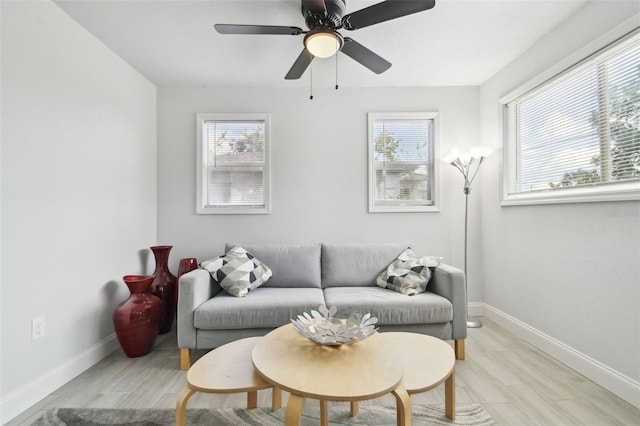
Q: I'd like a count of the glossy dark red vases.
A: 3